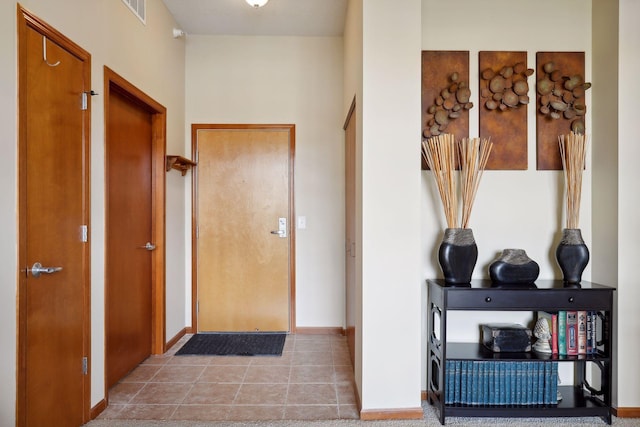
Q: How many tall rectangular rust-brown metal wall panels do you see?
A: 3